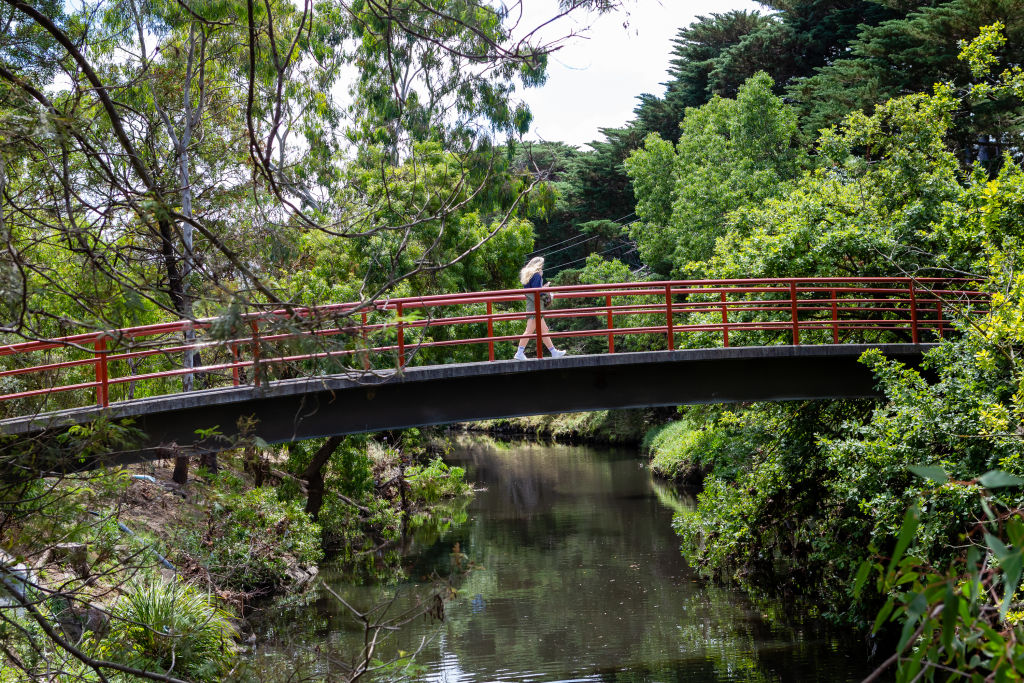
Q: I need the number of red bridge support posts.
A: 15